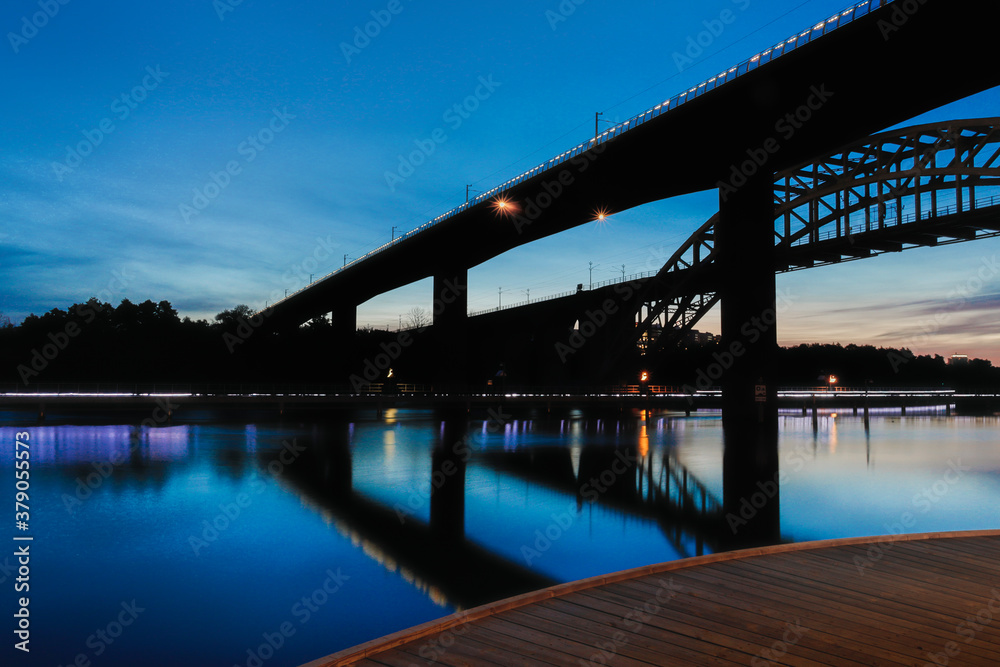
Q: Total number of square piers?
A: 3